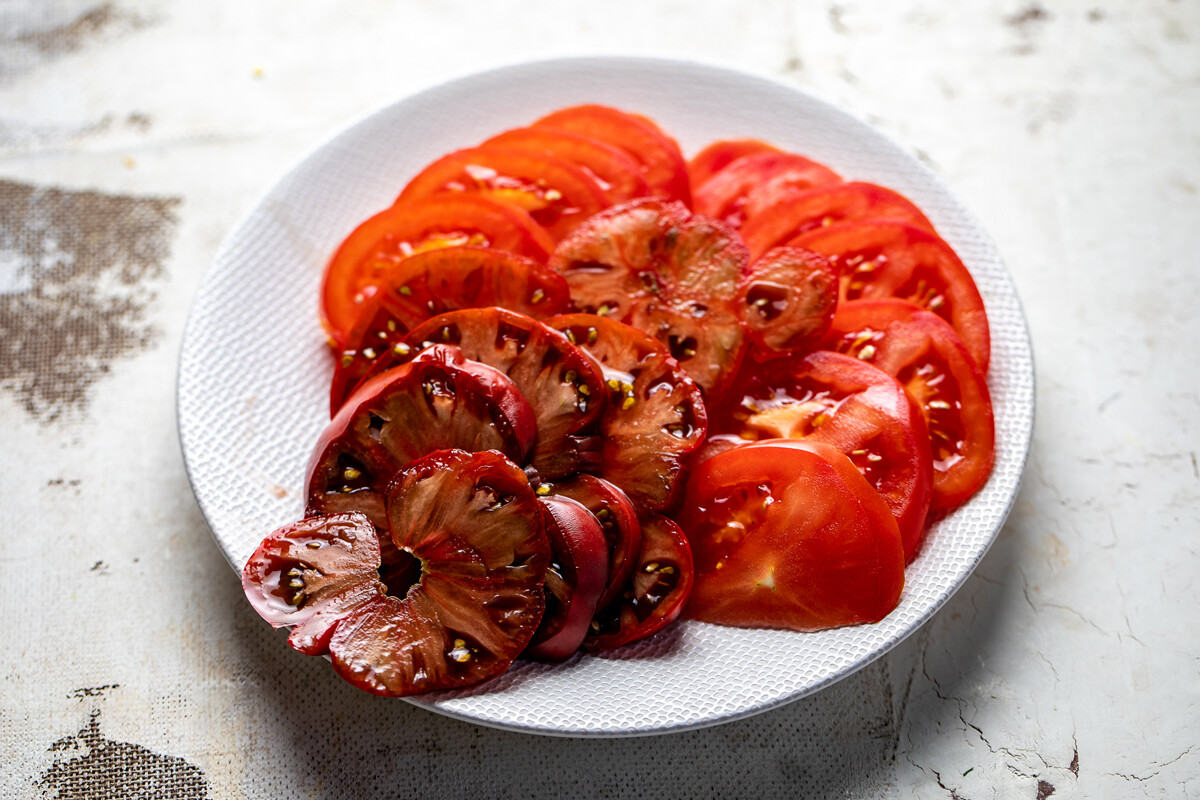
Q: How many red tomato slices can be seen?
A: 11